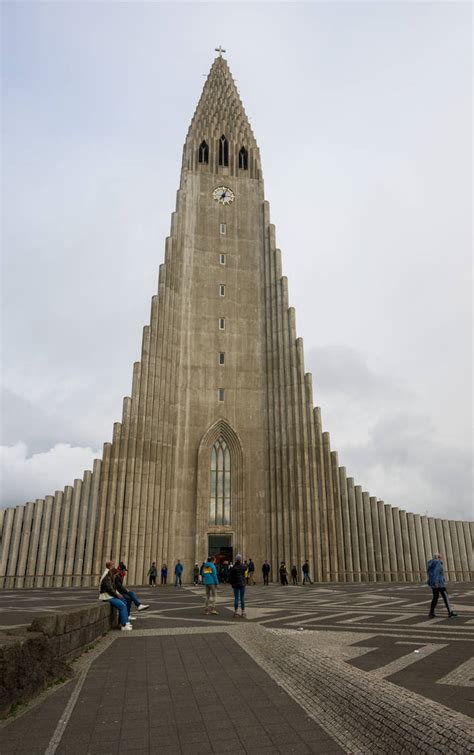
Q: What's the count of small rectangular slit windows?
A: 6